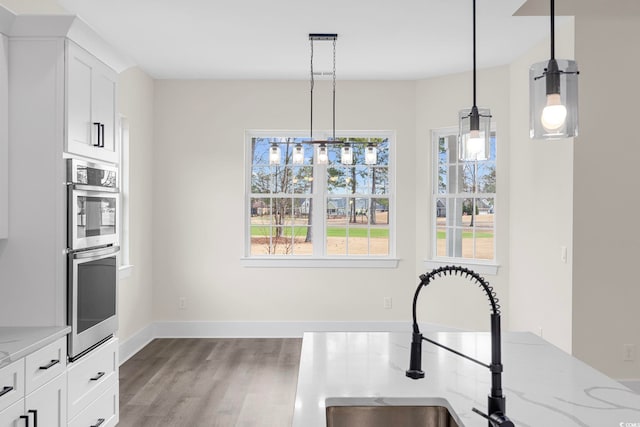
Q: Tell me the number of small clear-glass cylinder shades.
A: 5